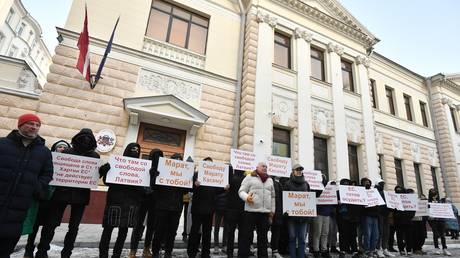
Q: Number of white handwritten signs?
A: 15